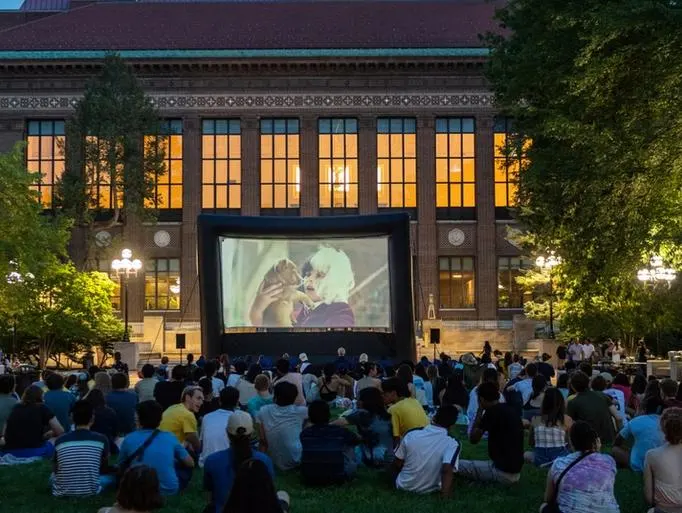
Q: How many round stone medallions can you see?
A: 3